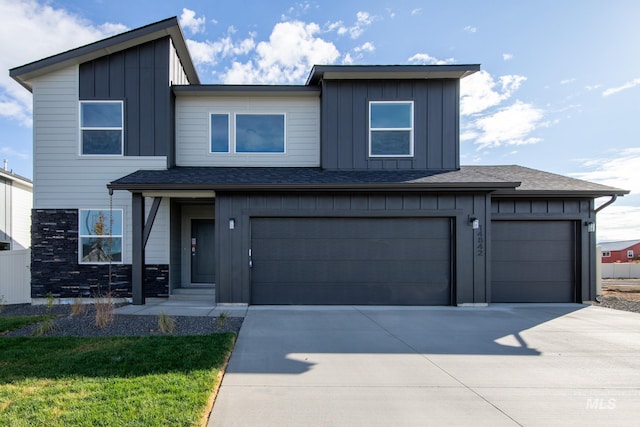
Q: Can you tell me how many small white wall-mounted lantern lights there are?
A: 3